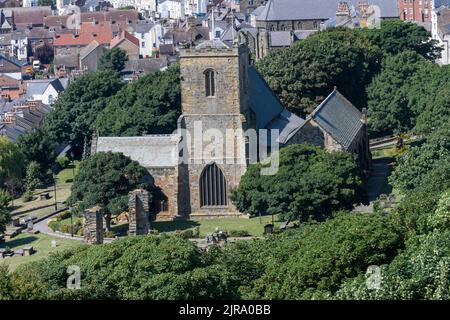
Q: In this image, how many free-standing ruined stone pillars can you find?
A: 2